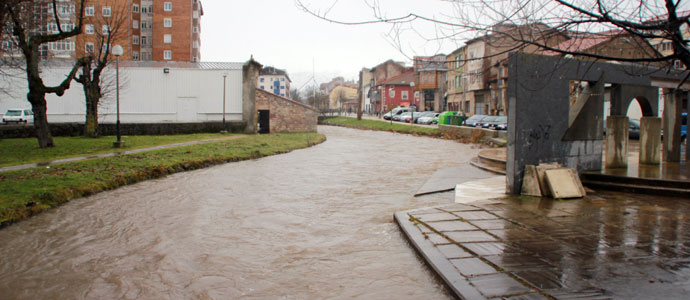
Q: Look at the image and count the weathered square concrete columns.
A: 3